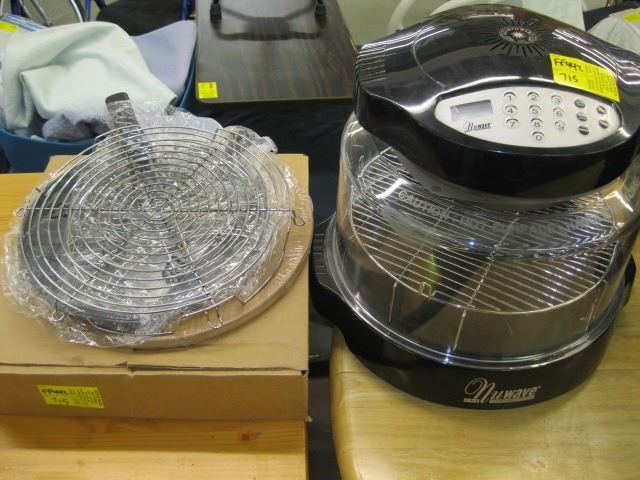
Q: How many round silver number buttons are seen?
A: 10